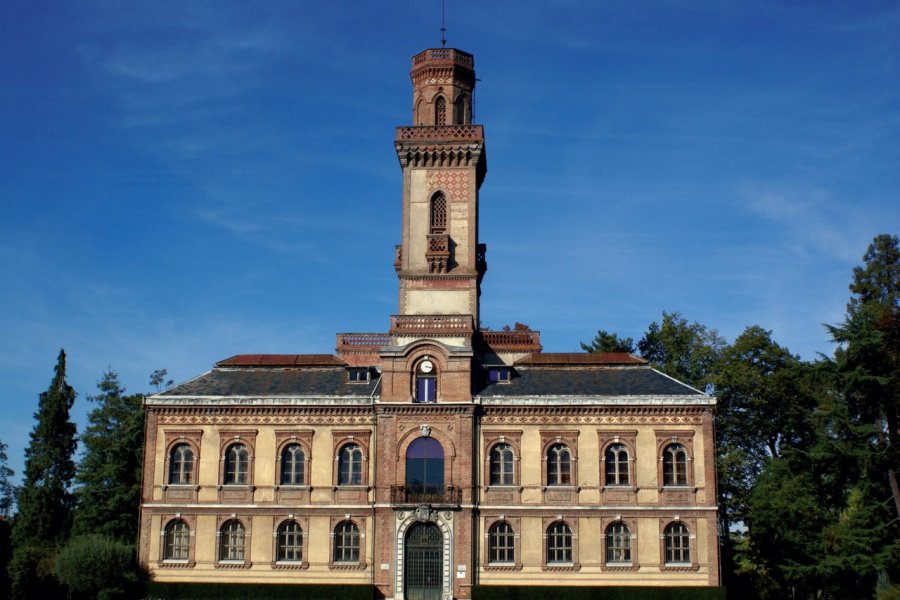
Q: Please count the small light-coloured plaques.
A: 3